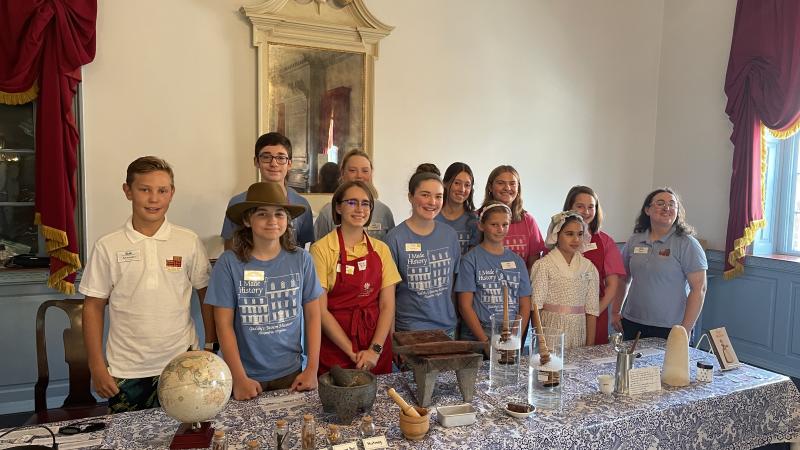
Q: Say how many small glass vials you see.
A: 6